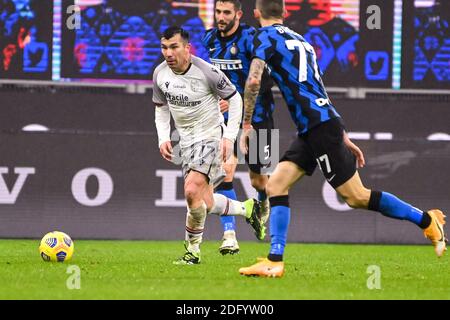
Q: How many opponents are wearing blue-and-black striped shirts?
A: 2